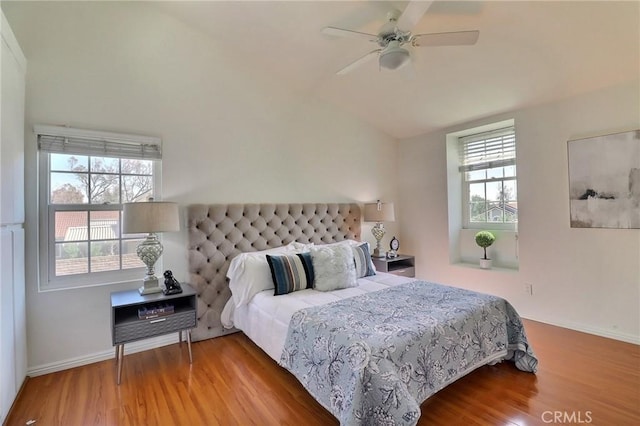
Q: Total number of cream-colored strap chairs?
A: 0